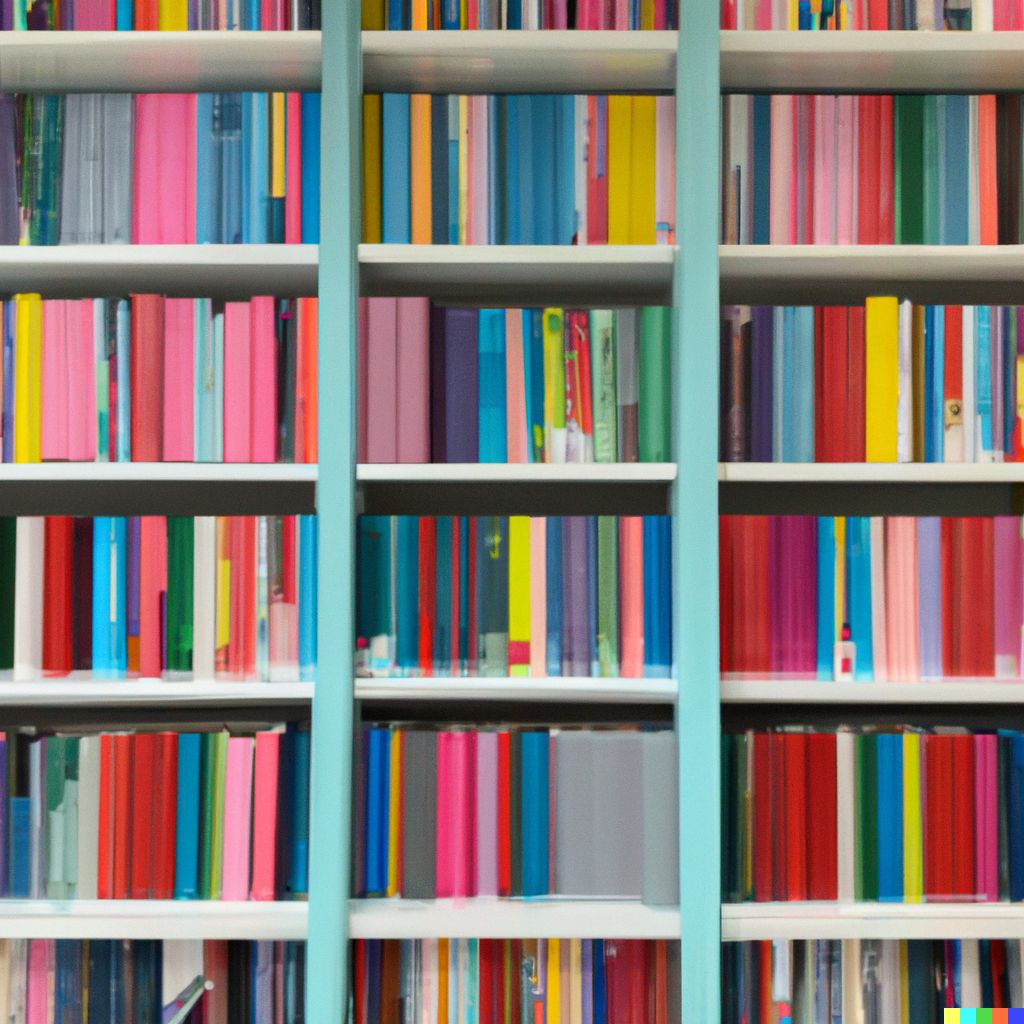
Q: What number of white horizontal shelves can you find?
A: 15